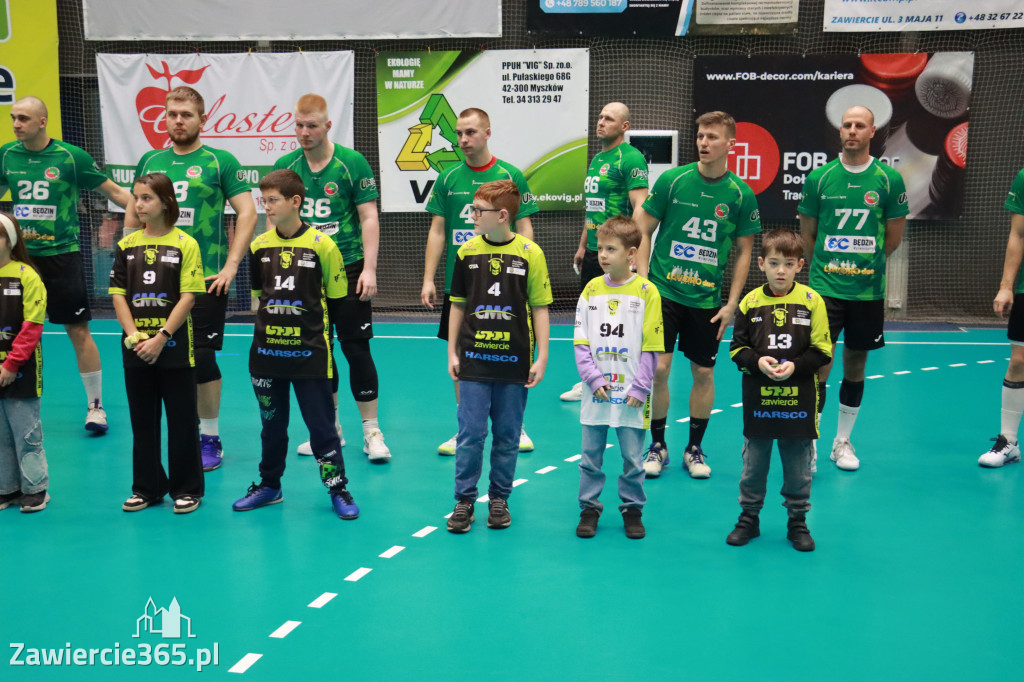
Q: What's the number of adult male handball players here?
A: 8